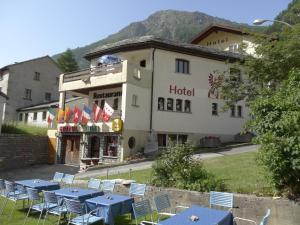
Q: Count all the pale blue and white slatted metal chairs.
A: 14